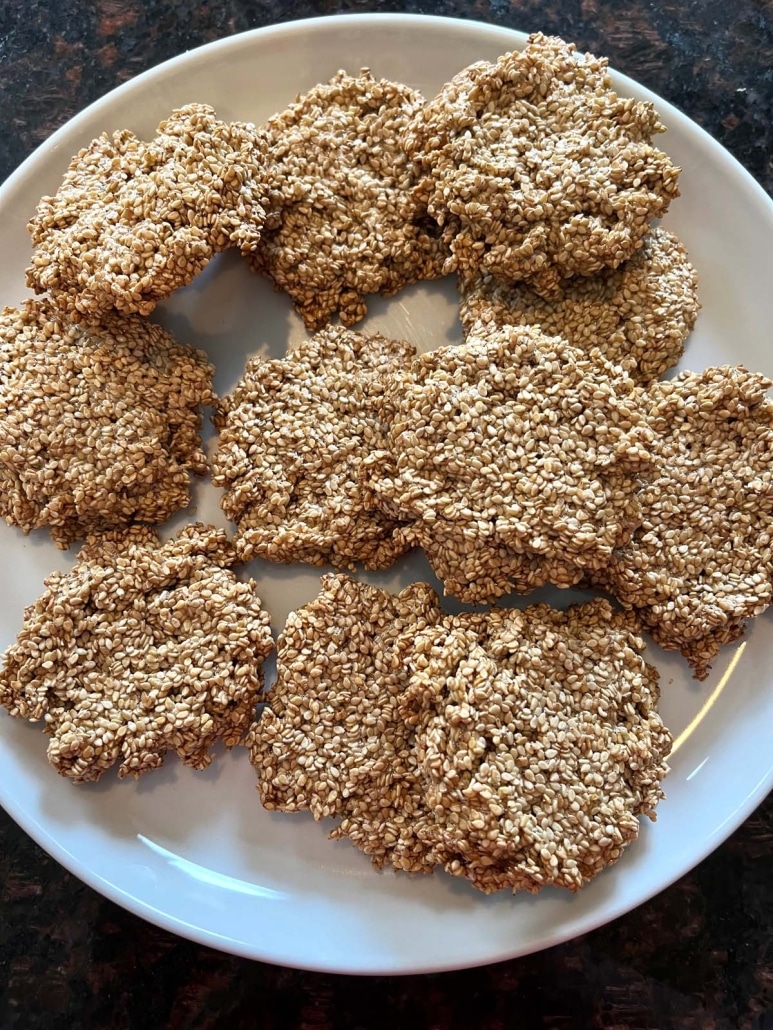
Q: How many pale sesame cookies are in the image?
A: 11